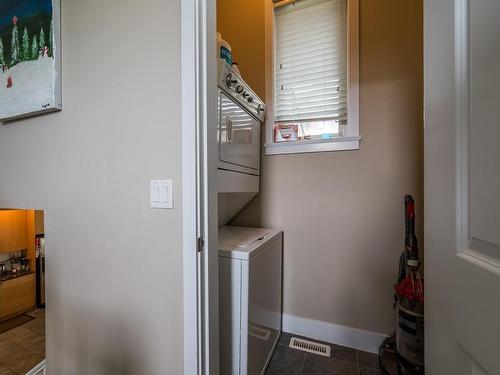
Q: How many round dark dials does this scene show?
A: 5